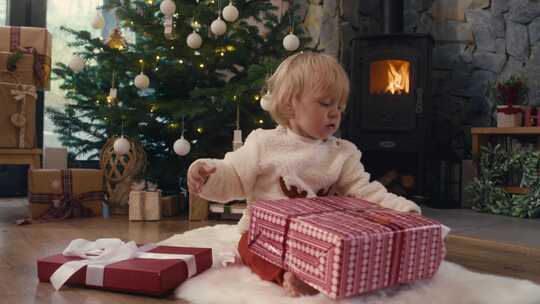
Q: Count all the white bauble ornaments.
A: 11